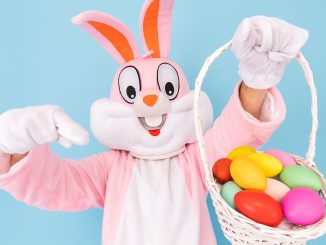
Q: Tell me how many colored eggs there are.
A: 10